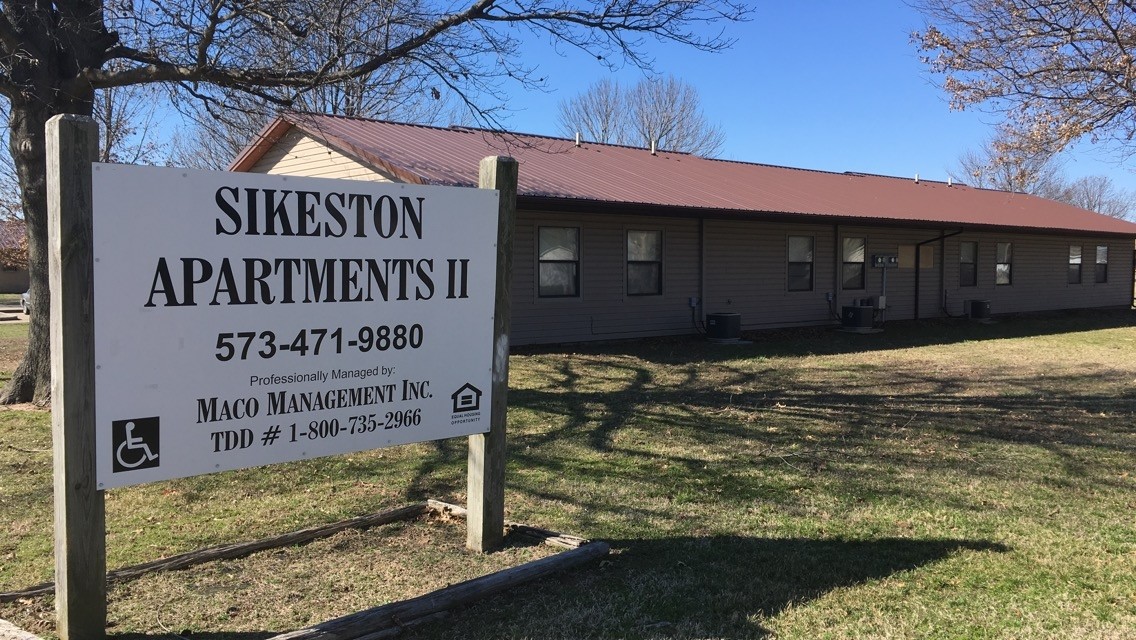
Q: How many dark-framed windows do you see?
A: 8